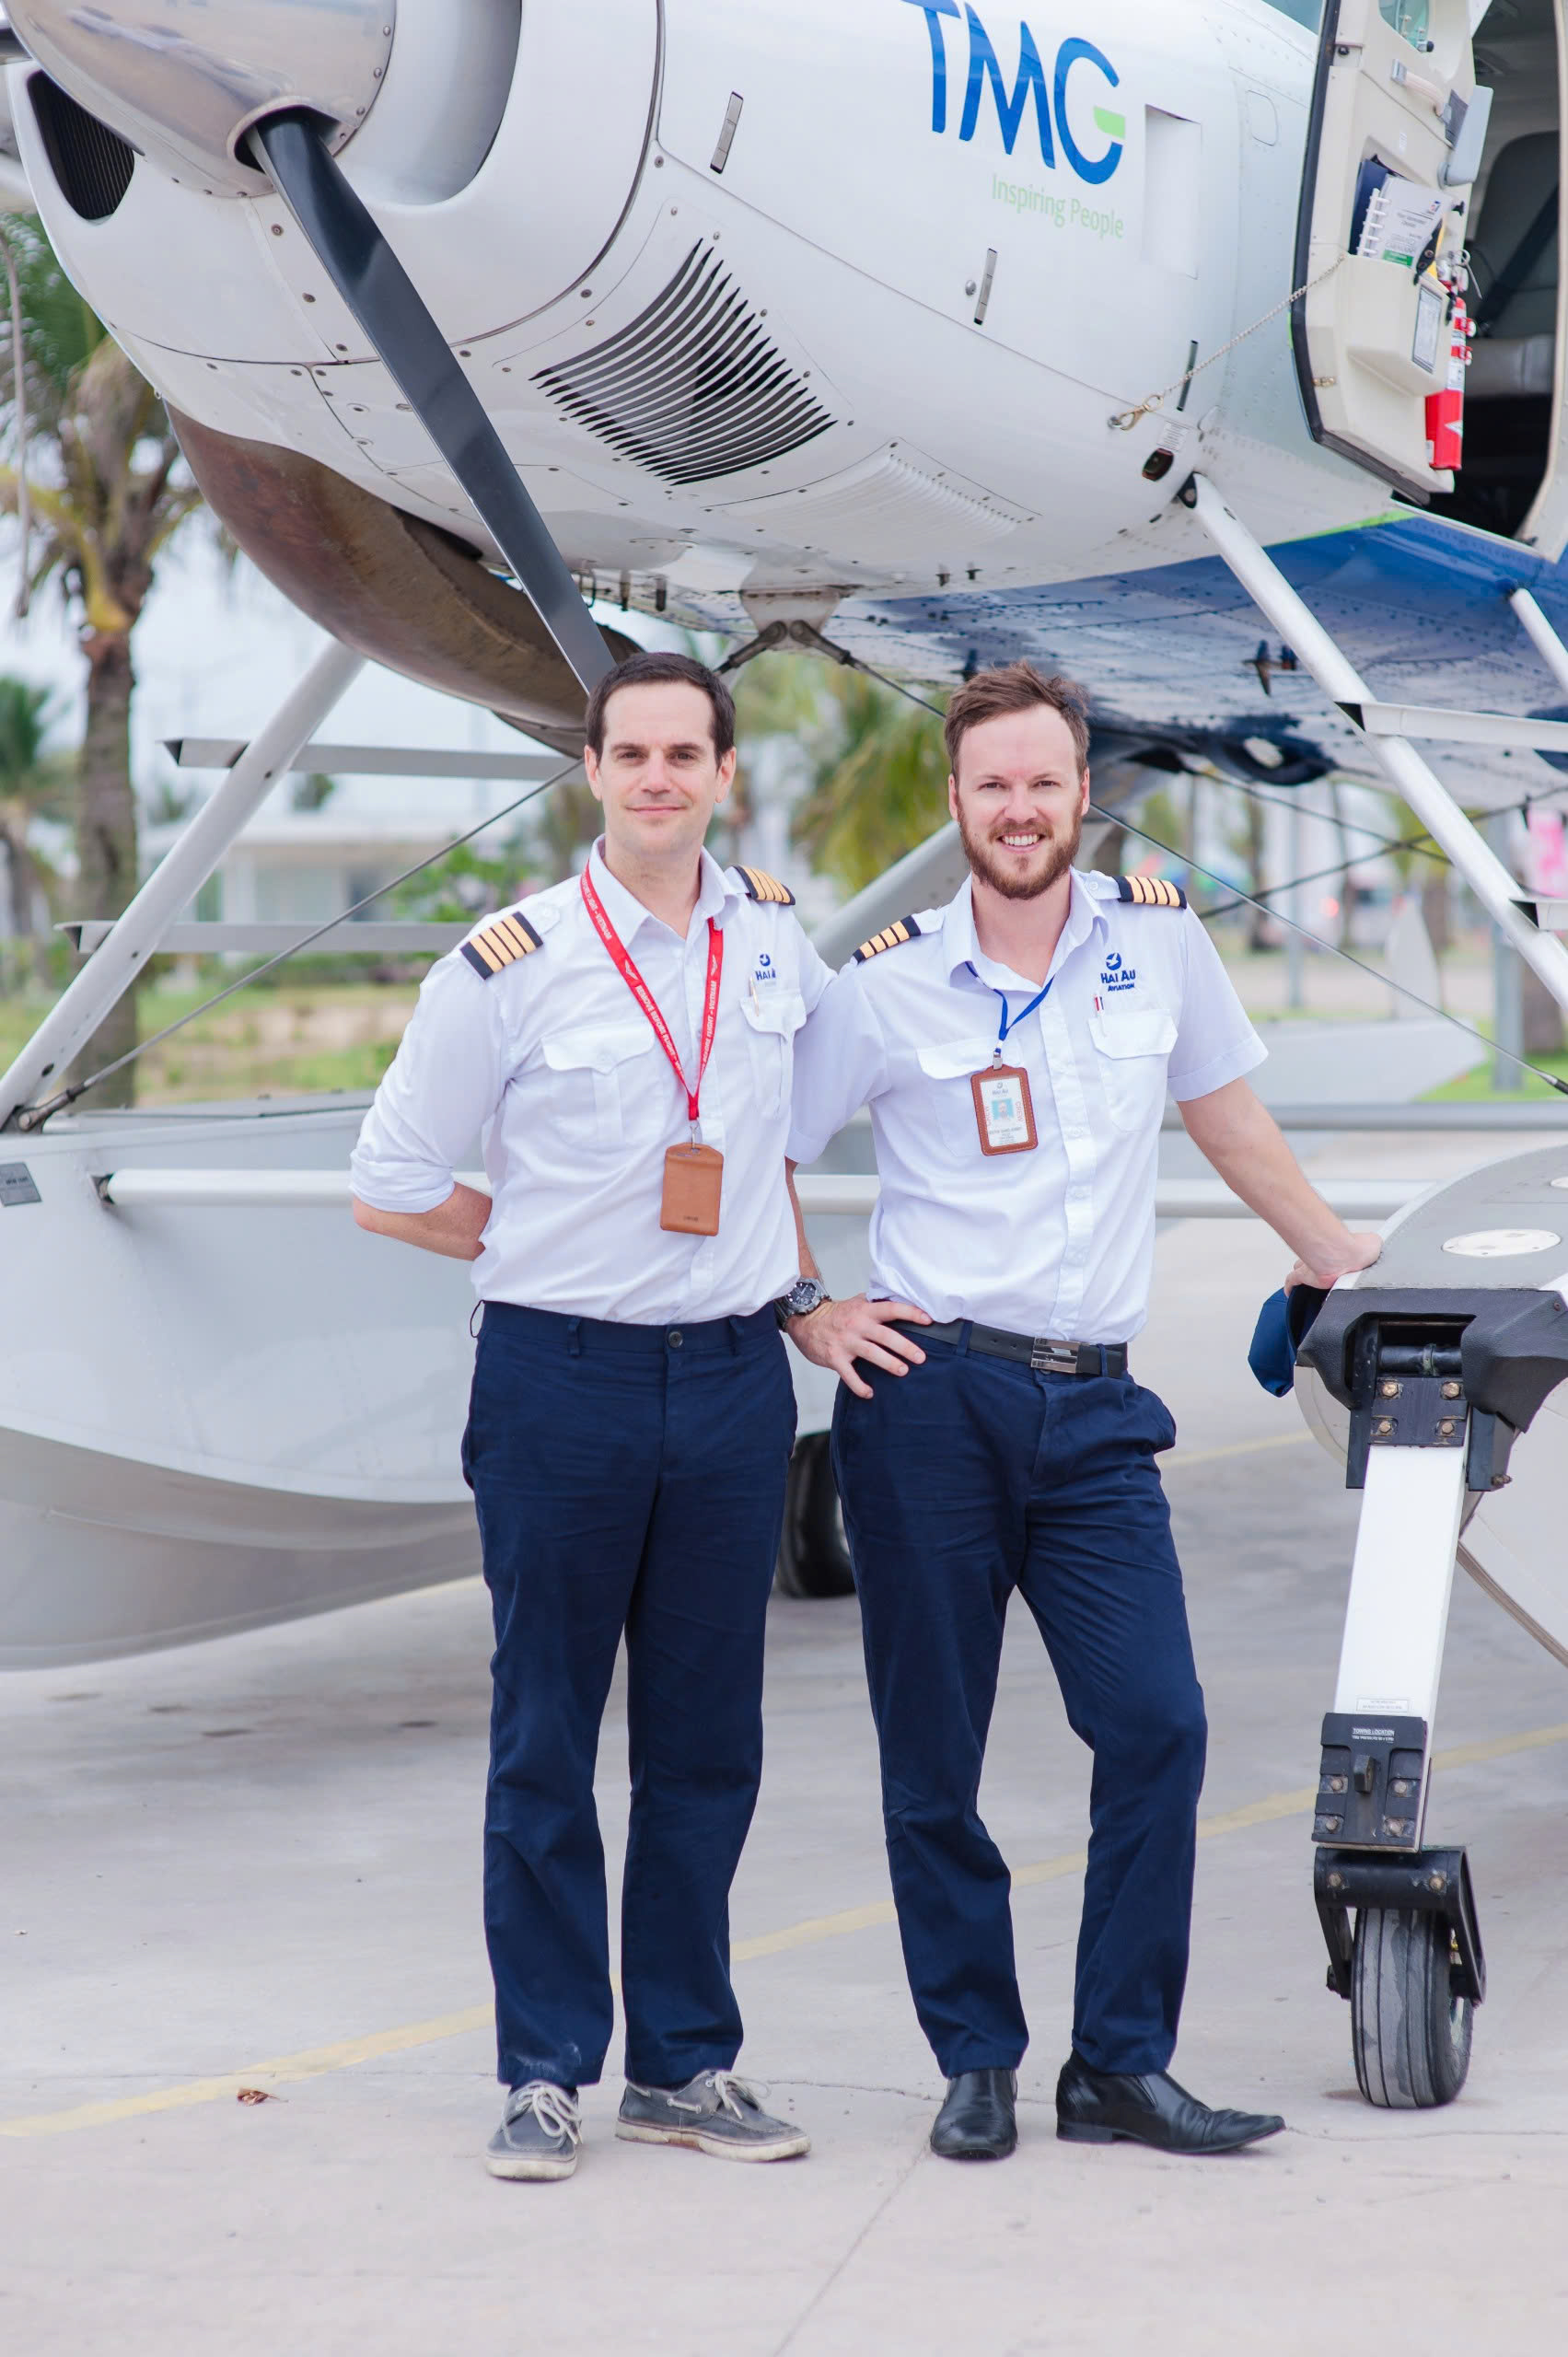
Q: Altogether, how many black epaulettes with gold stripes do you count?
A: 4